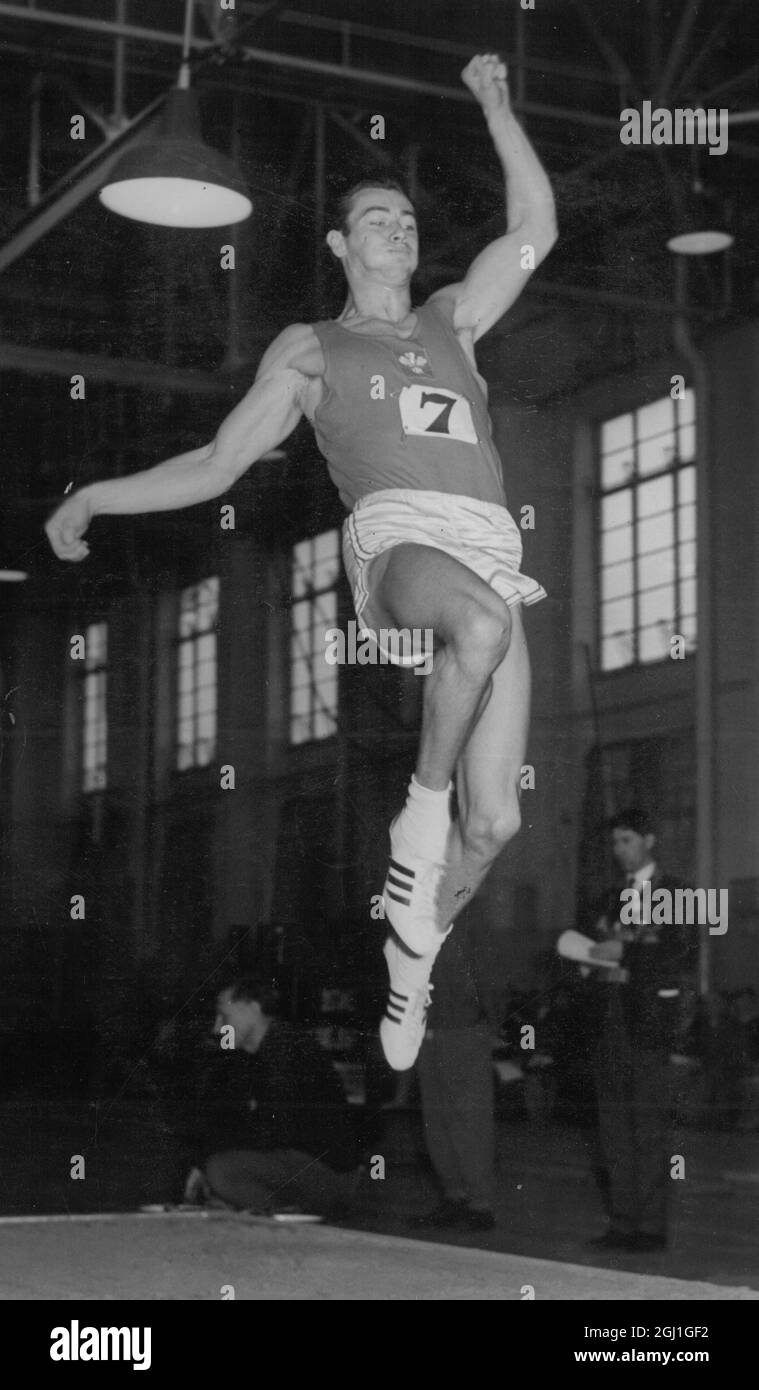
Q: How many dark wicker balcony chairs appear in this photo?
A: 0